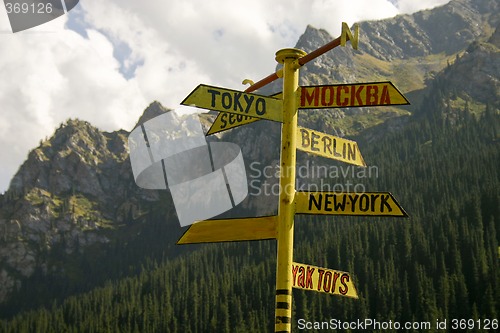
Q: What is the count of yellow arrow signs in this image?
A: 7